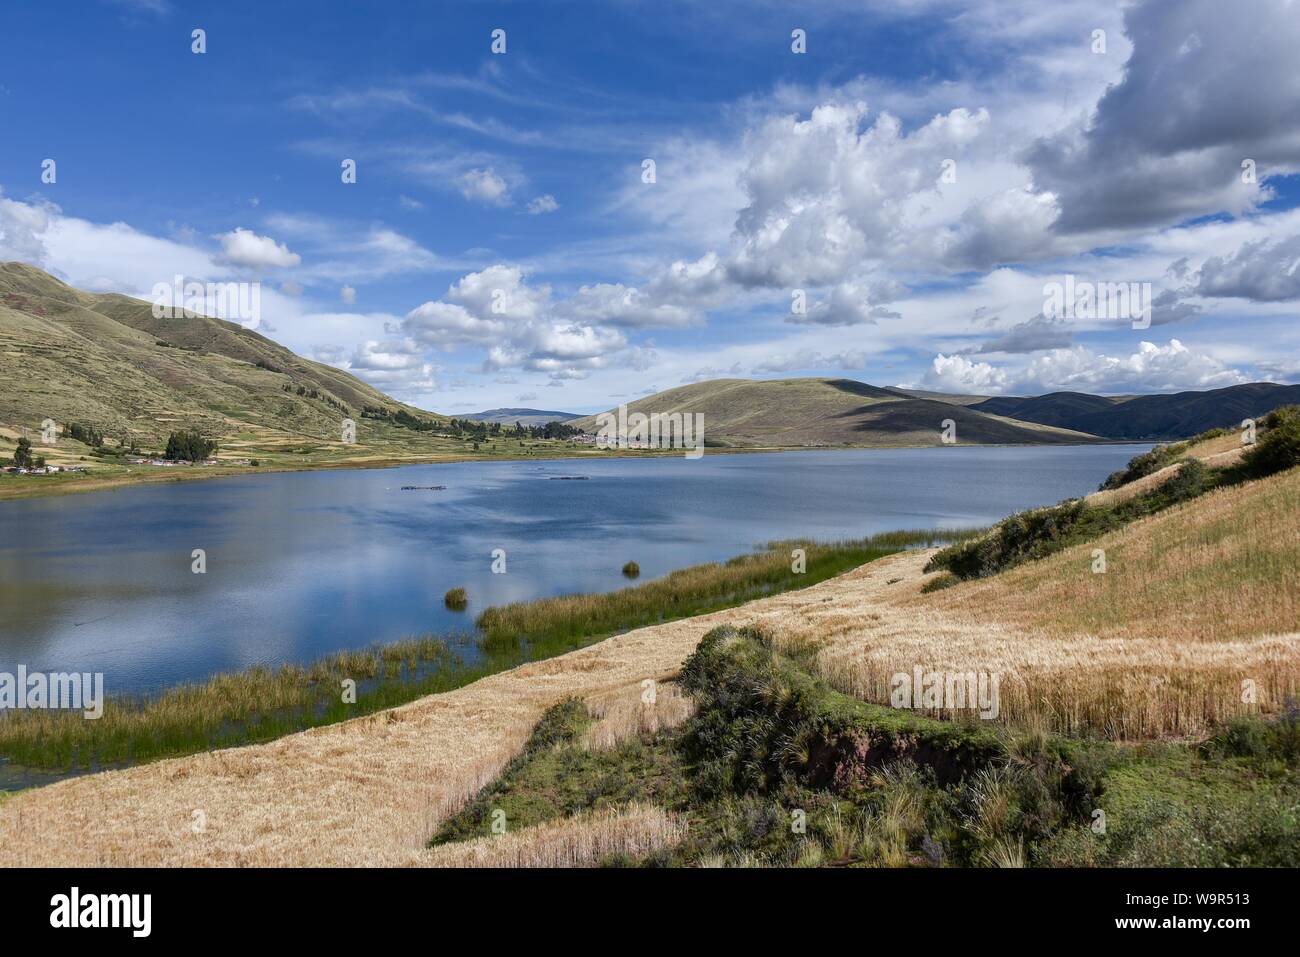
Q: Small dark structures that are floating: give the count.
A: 2